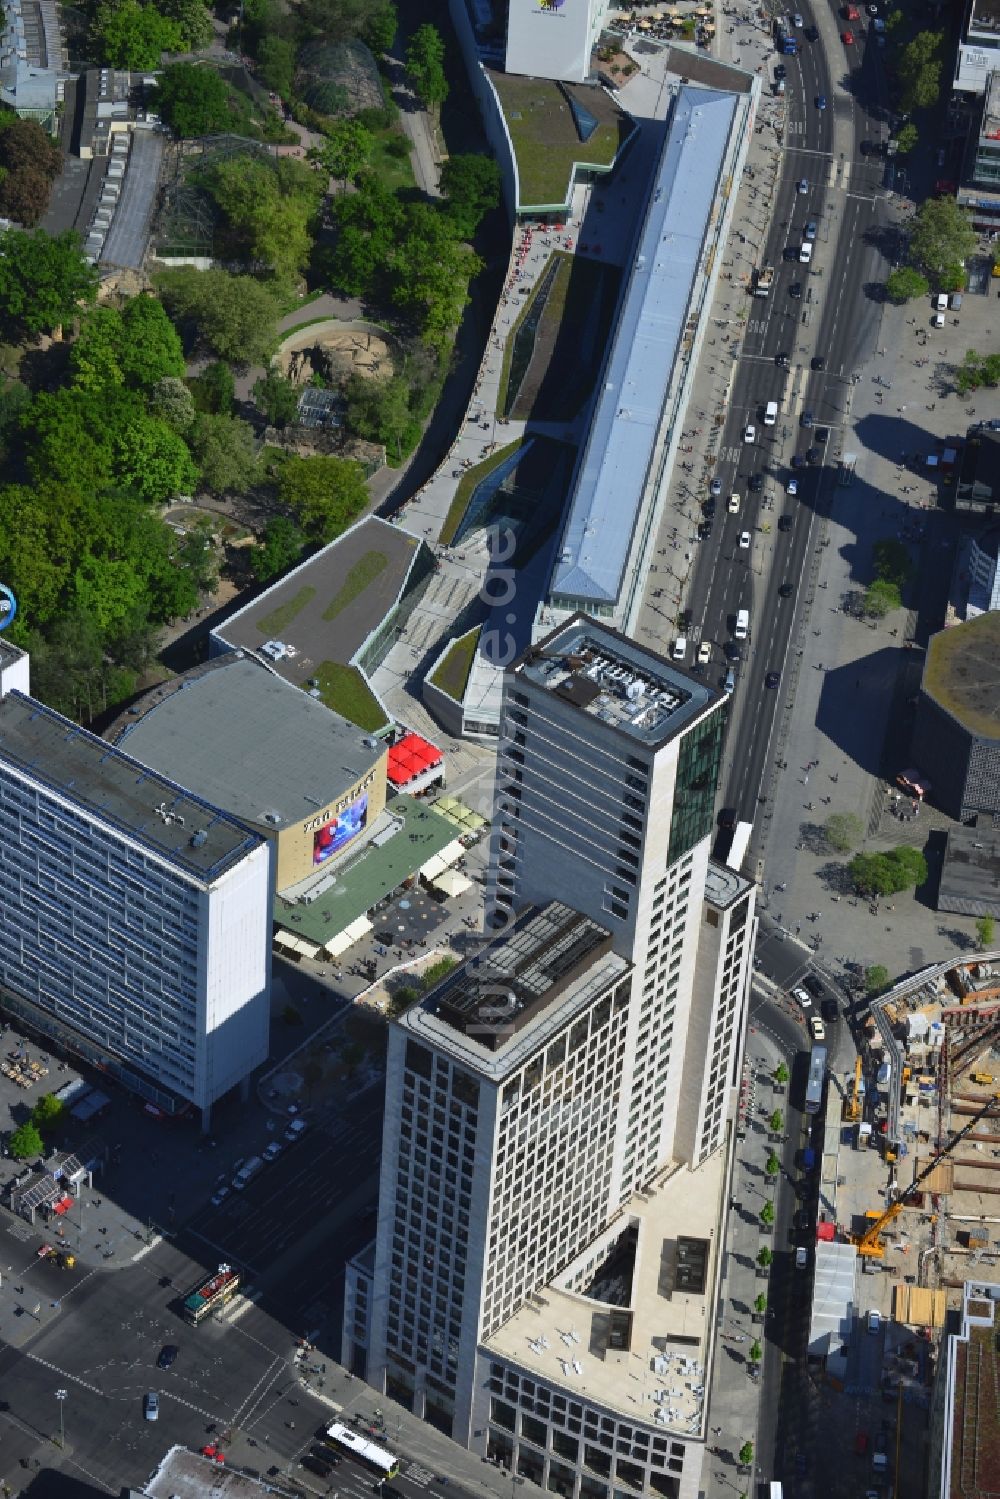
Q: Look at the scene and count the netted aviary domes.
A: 2